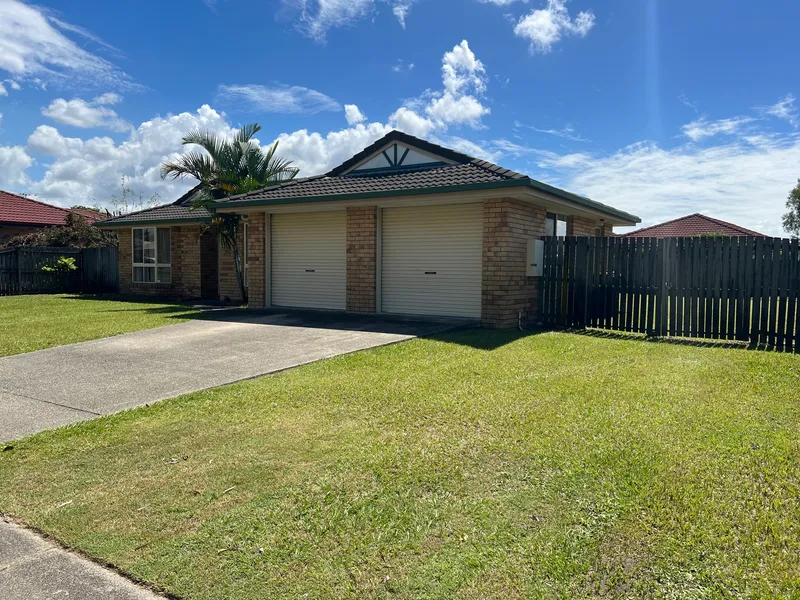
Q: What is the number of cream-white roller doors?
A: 2